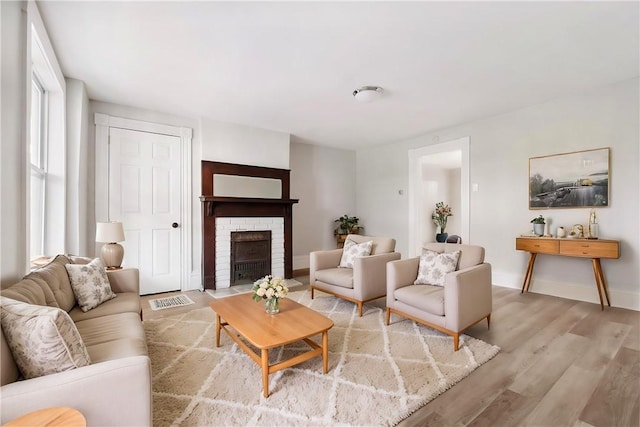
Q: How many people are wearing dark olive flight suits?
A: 0